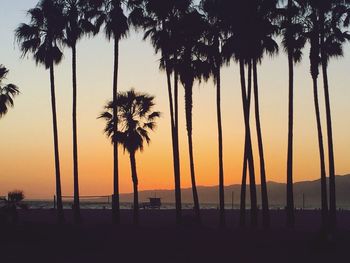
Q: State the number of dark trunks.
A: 14